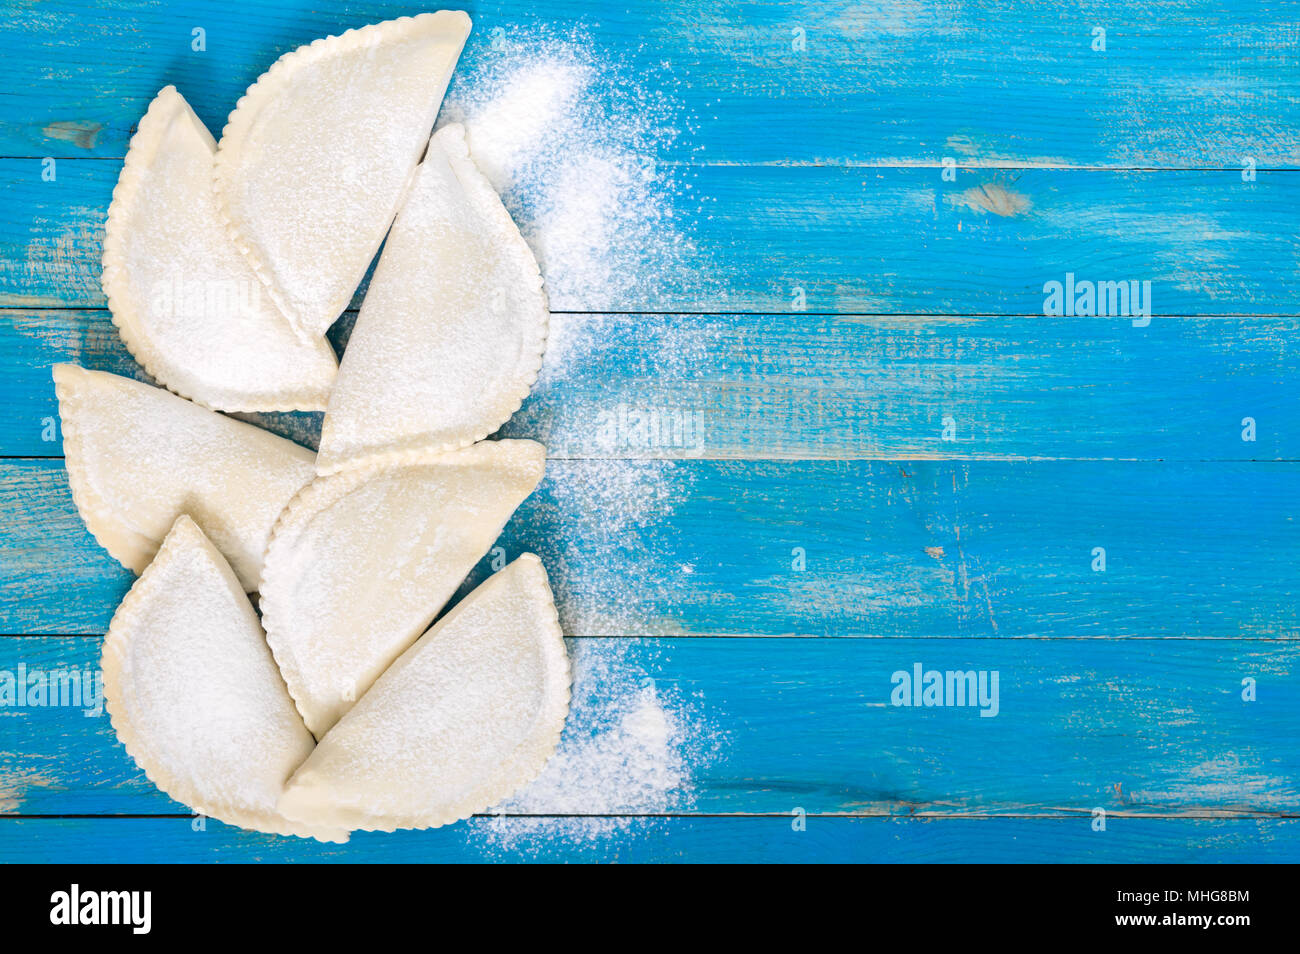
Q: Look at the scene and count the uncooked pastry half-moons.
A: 7